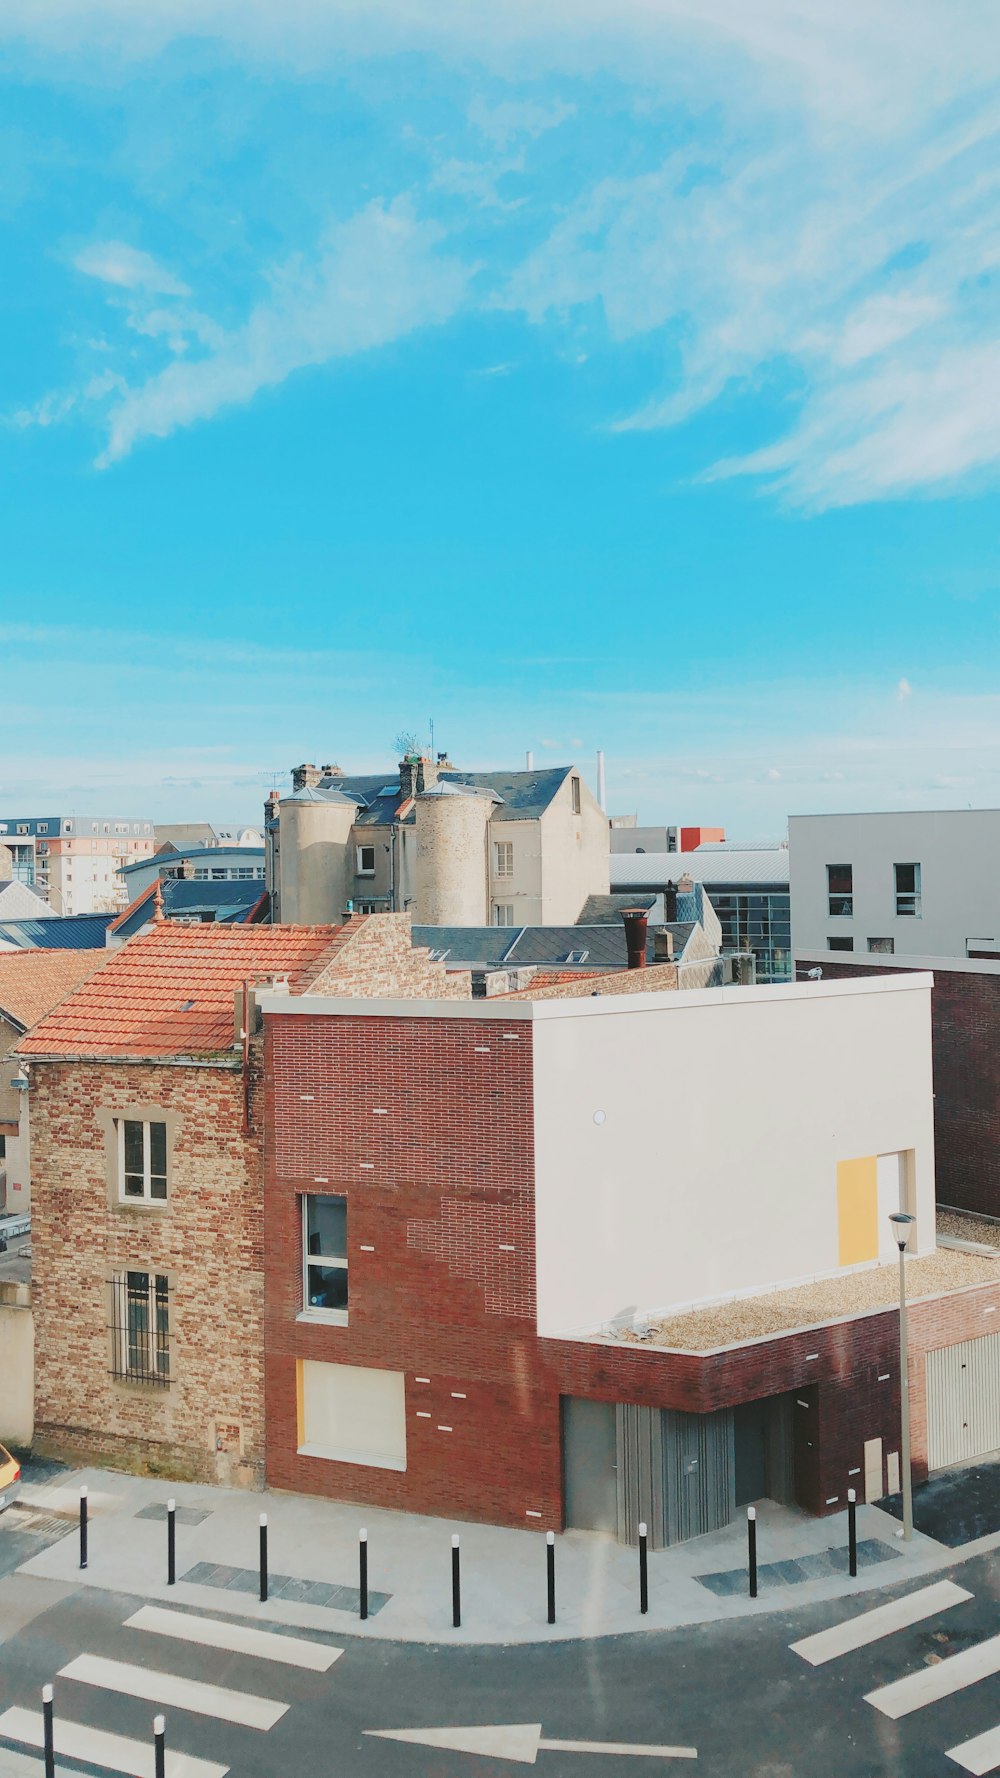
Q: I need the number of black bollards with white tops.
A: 11